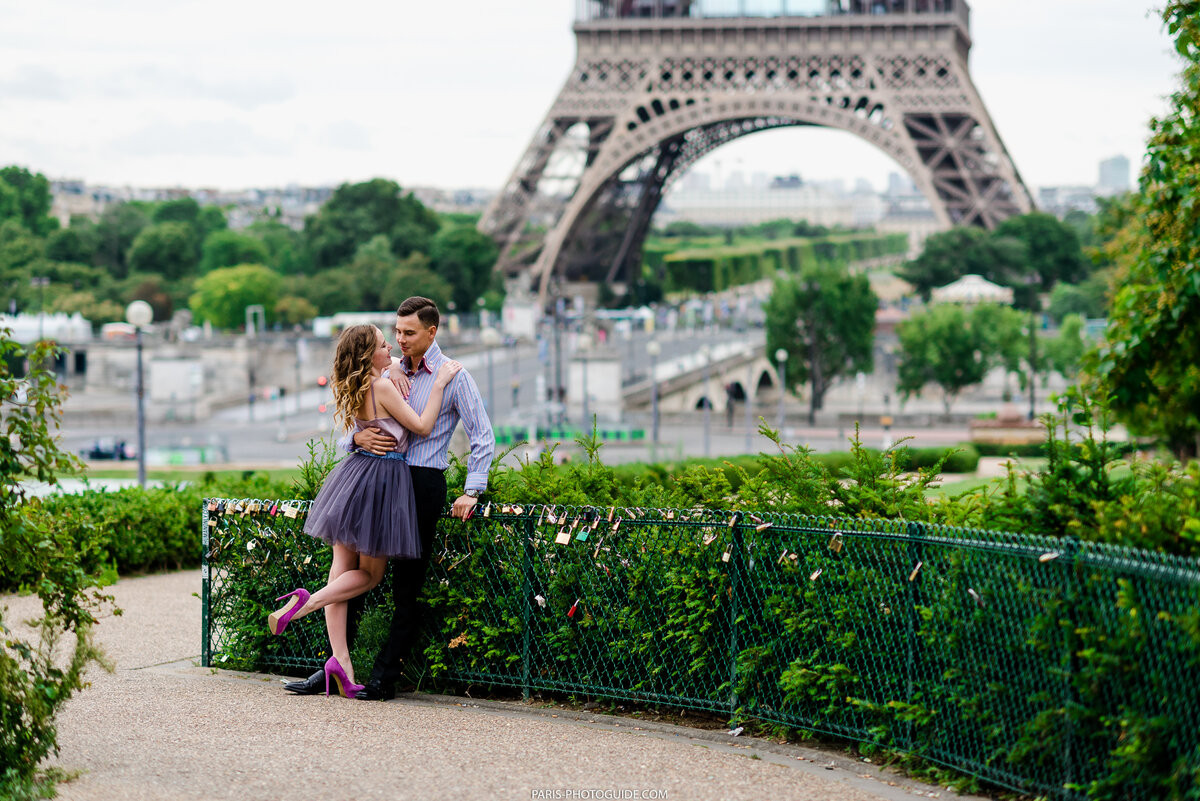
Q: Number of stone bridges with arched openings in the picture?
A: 1